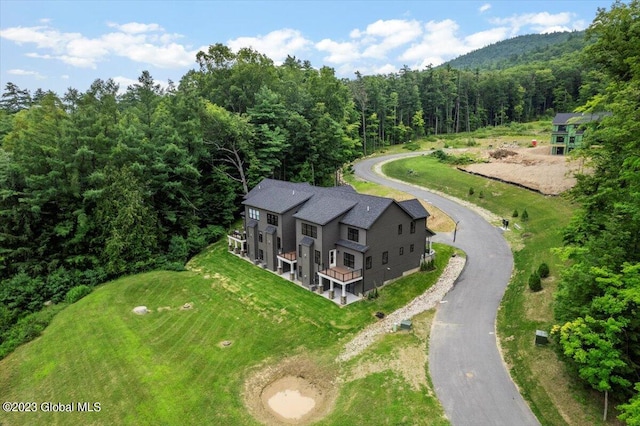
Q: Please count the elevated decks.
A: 3